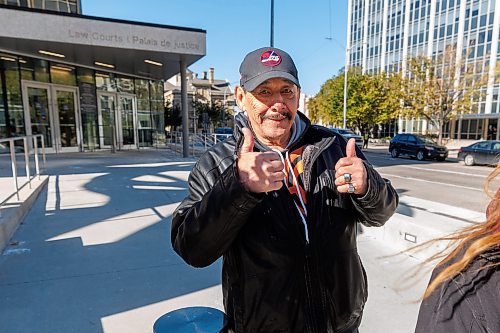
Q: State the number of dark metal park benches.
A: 0